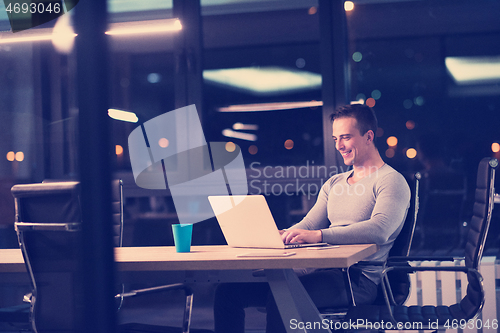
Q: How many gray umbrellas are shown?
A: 0